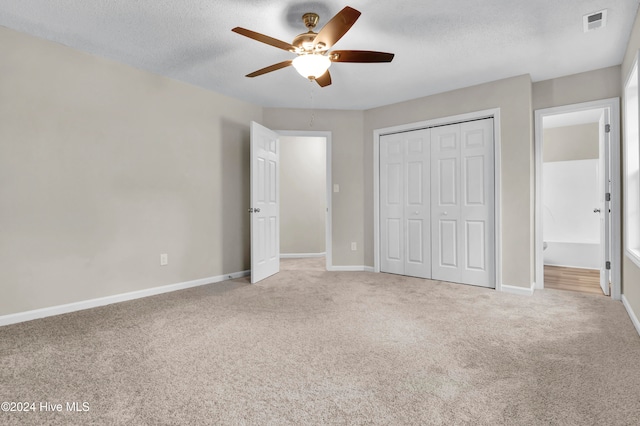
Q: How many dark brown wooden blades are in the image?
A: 5